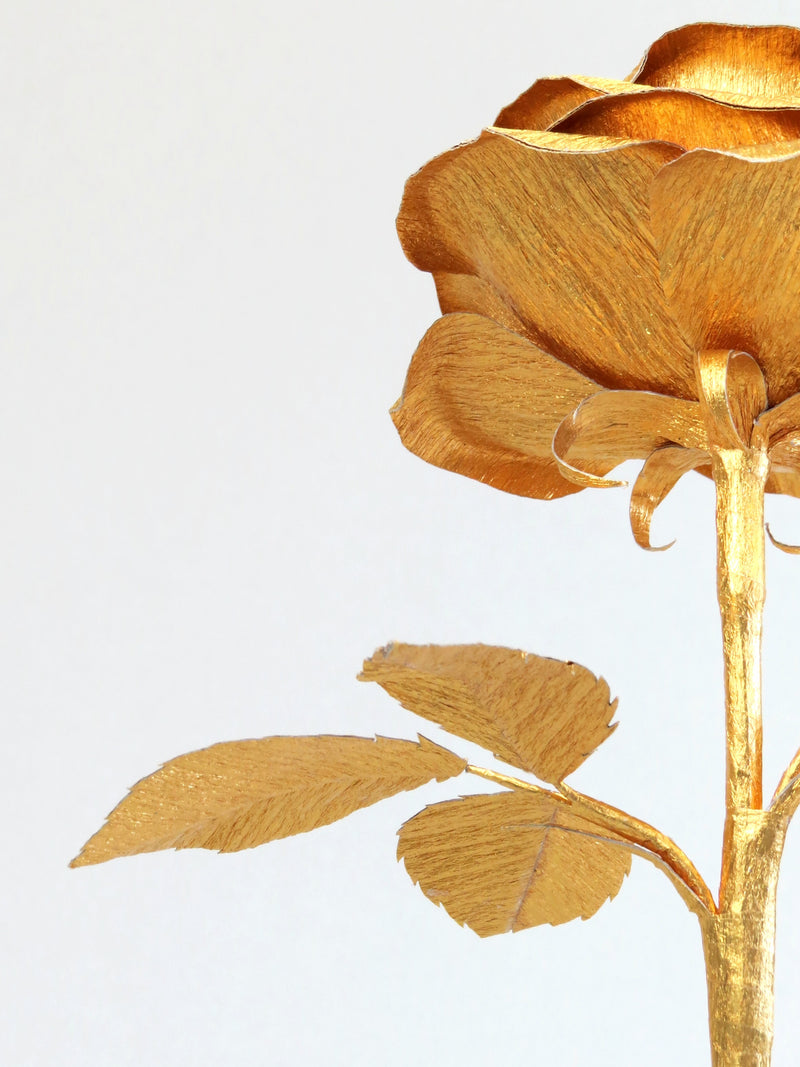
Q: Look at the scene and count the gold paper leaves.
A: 3